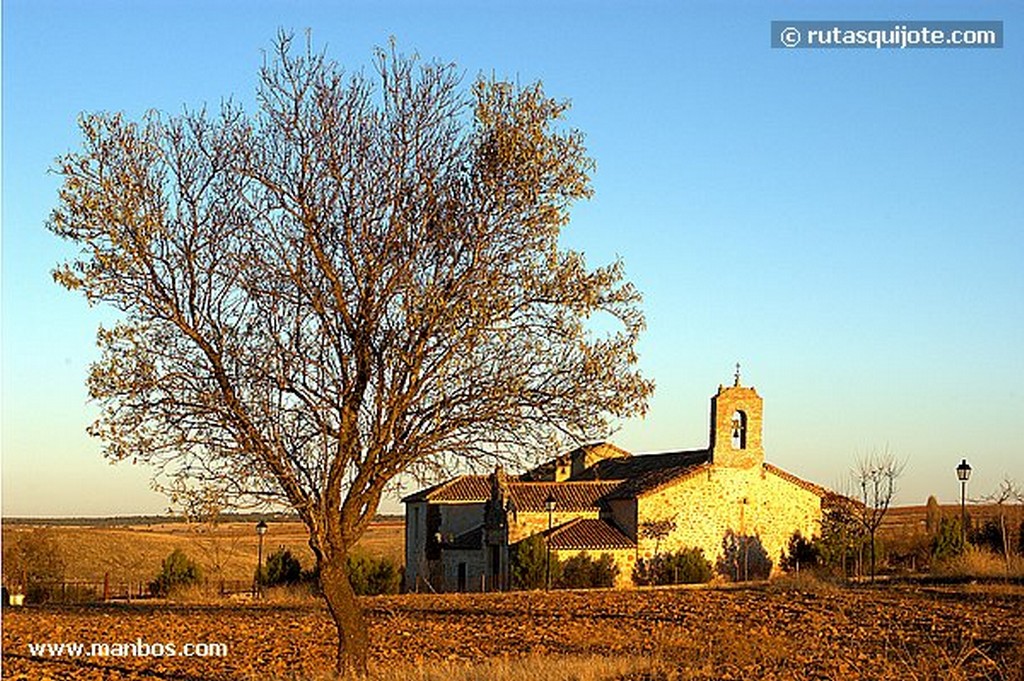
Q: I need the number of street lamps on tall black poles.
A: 3